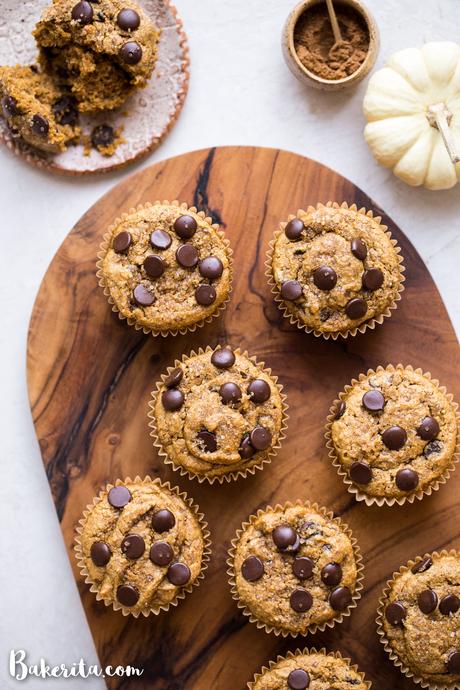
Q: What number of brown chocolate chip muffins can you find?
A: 9